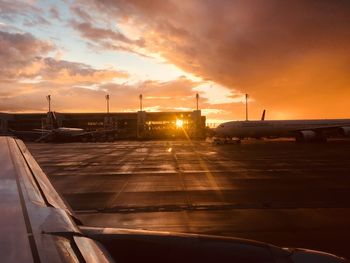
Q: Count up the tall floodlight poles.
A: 5